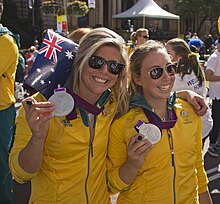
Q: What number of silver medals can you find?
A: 2